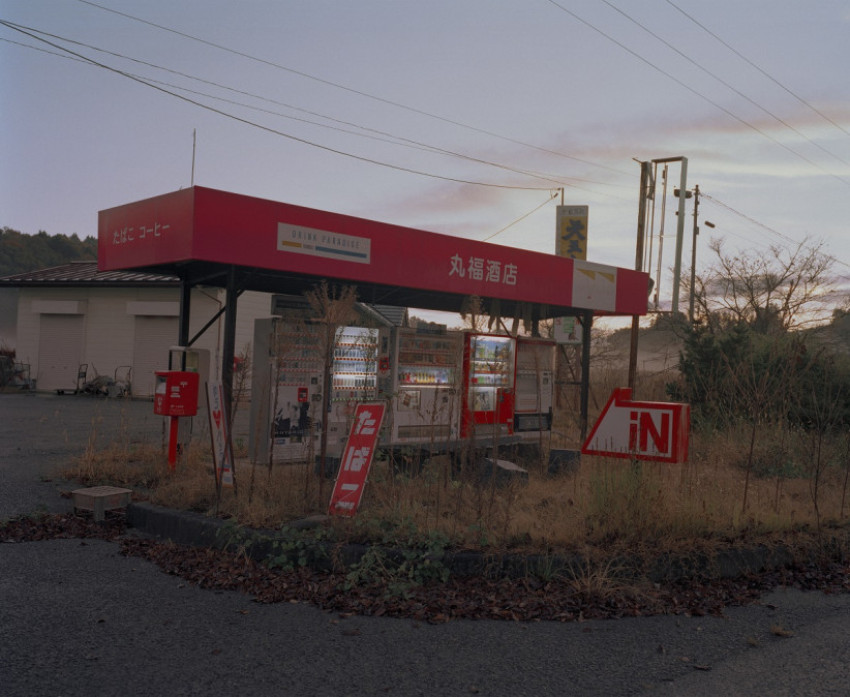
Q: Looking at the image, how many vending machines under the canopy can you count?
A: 5